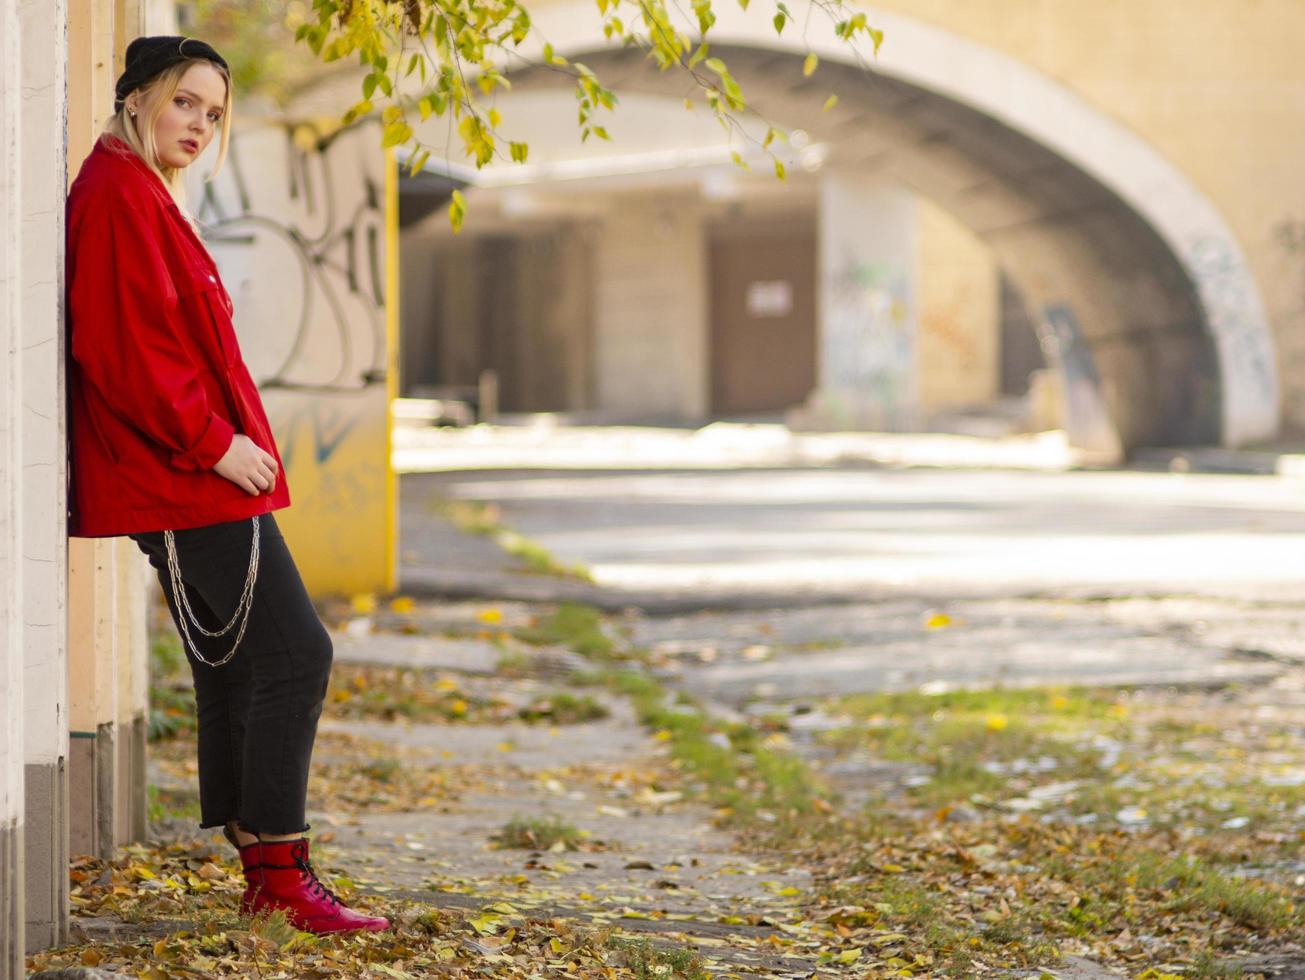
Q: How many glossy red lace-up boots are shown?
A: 2